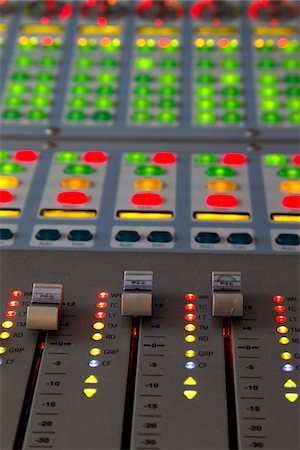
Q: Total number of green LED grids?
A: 5